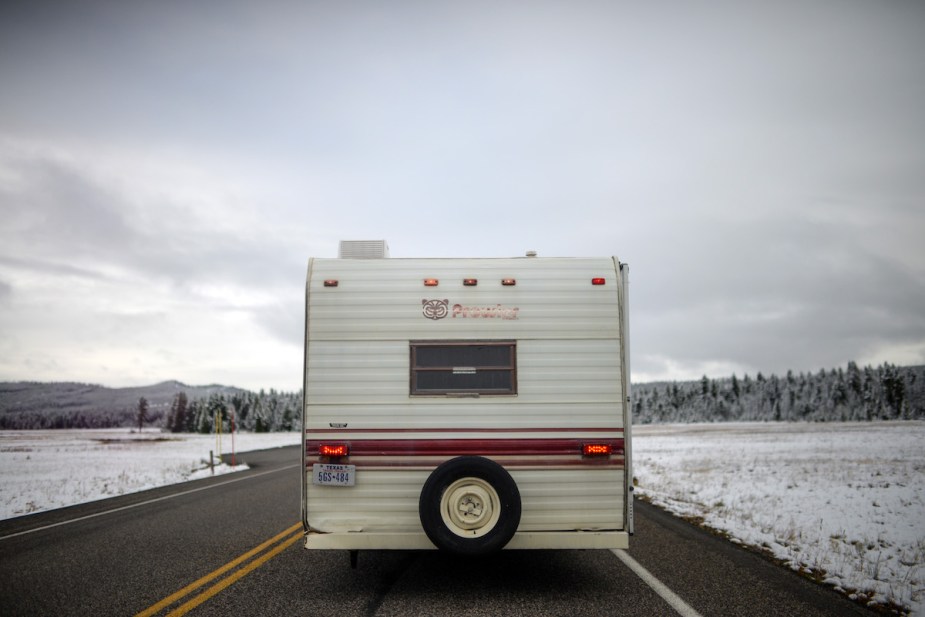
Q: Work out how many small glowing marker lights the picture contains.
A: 5